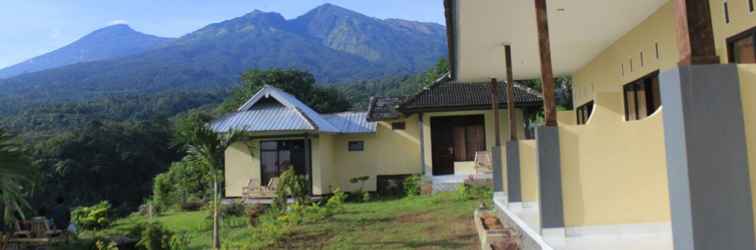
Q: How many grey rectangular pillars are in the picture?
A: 4